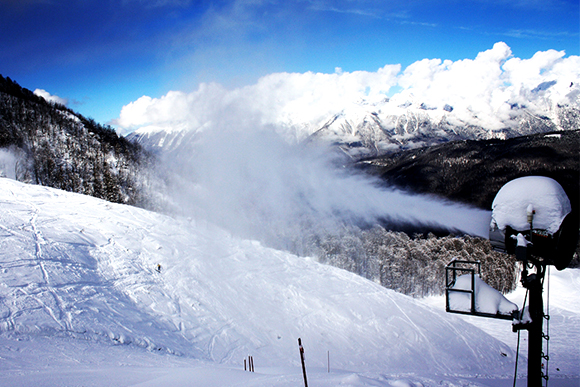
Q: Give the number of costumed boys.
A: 0